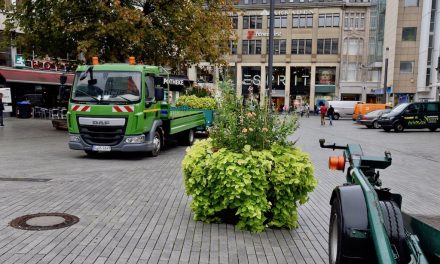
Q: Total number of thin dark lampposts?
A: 2